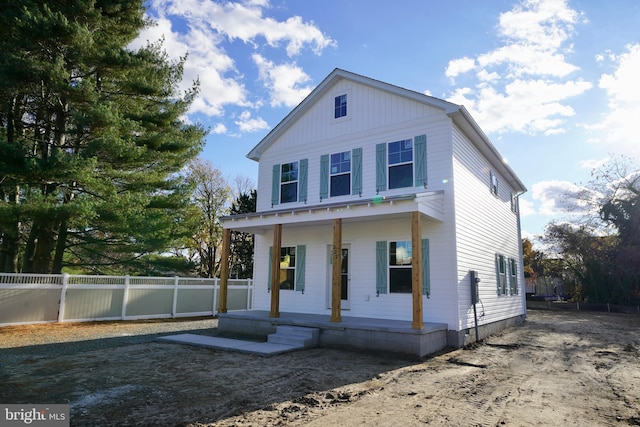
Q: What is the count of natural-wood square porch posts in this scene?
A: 4